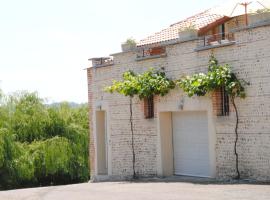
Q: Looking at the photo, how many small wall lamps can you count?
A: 2